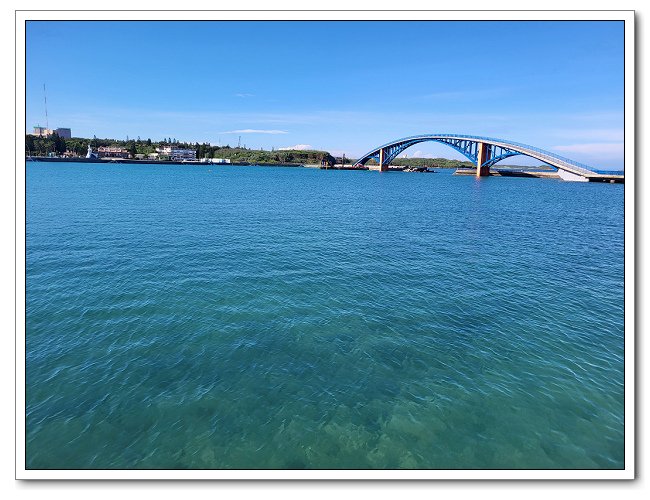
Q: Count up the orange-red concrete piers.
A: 2